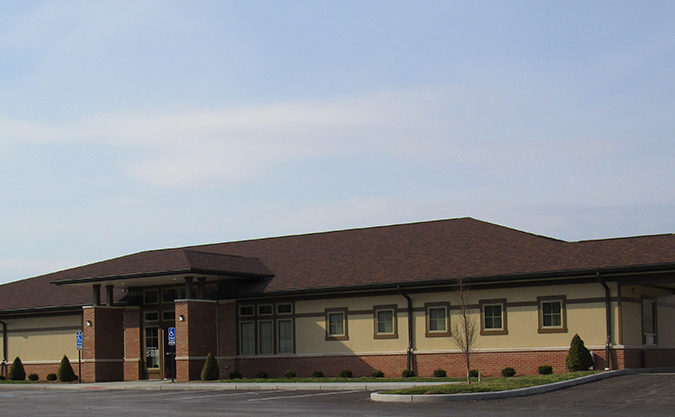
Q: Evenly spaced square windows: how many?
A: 5